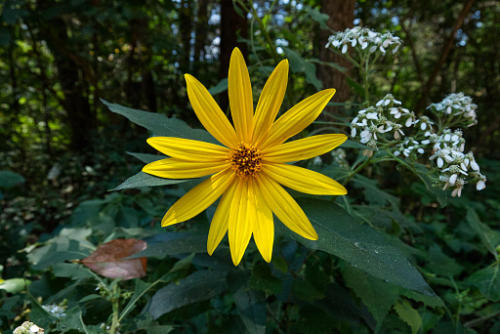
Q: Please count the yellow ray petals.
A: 13